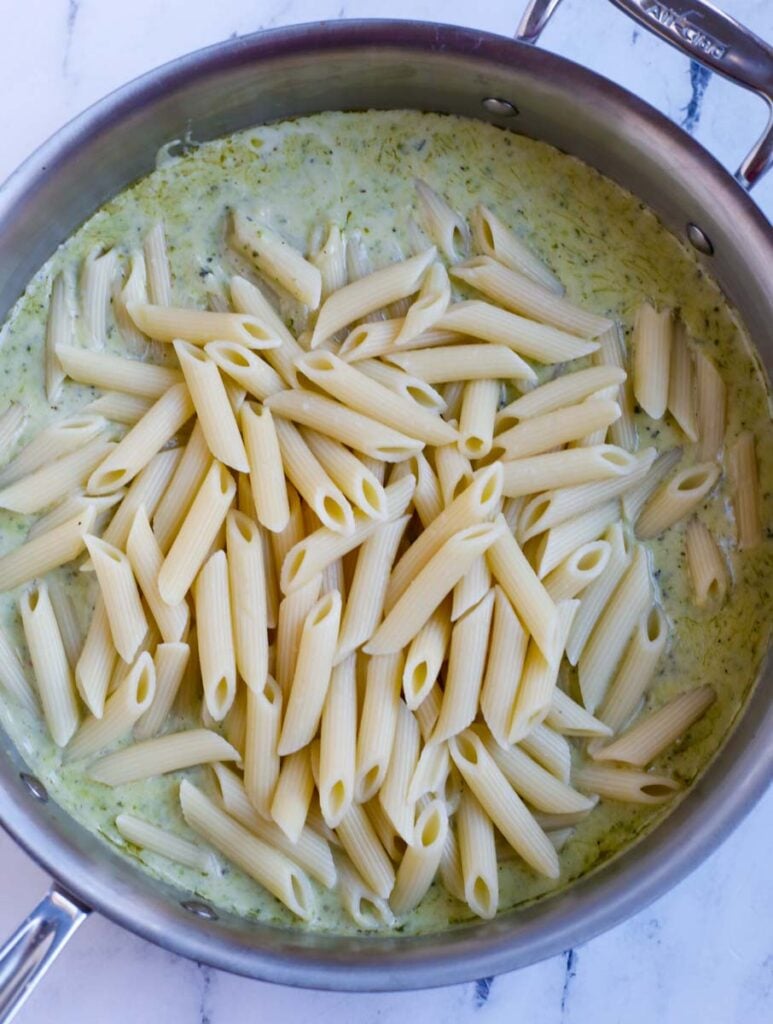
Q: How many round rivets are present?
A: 4